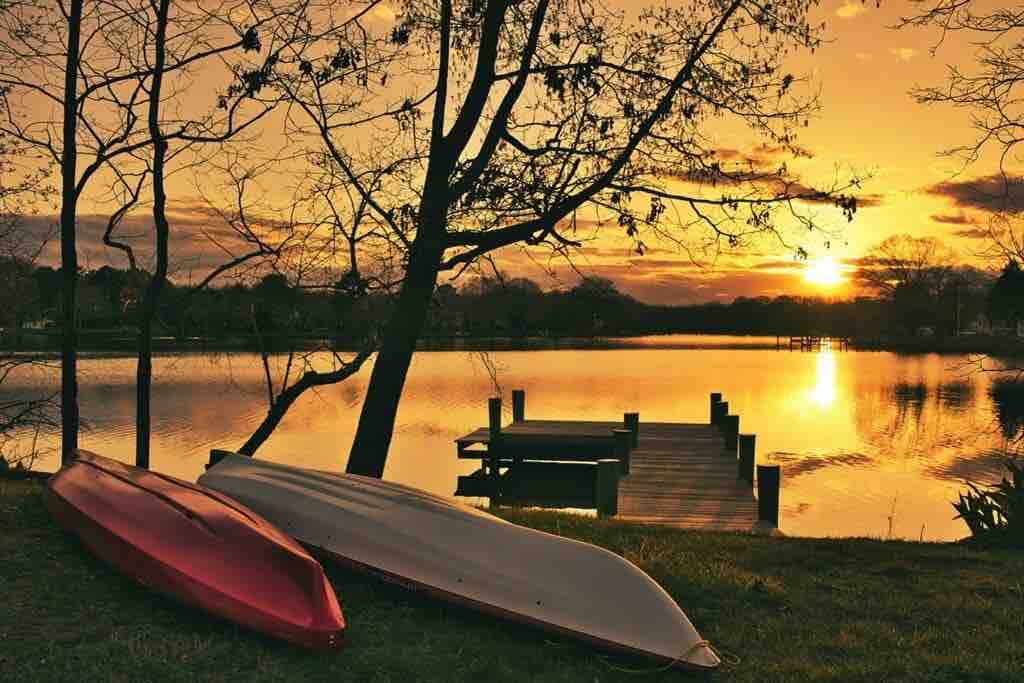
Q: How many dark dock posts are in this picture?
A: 10